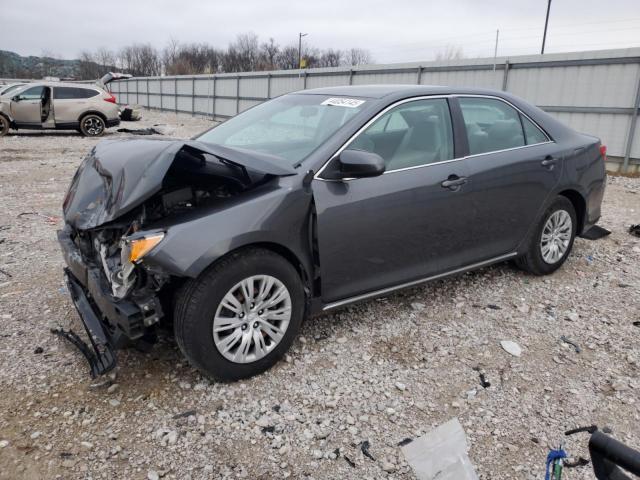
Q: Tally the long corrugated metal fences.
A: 1